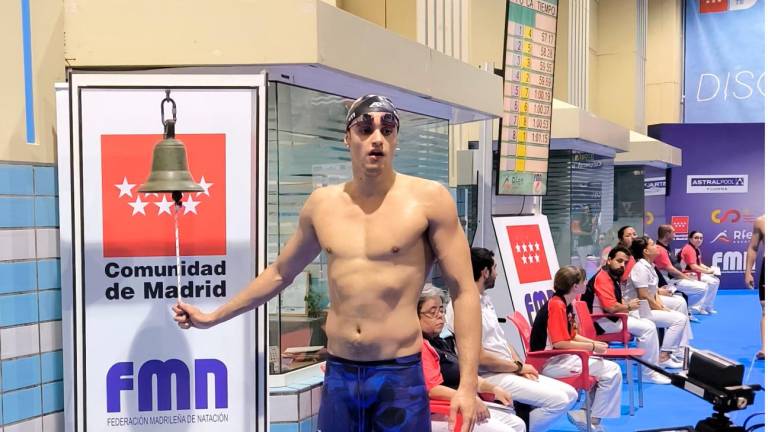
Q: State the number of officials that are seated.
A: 8